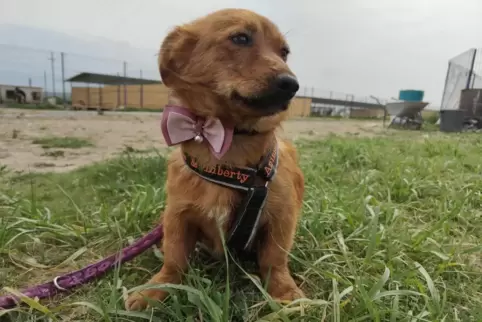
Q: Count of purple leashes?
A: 1